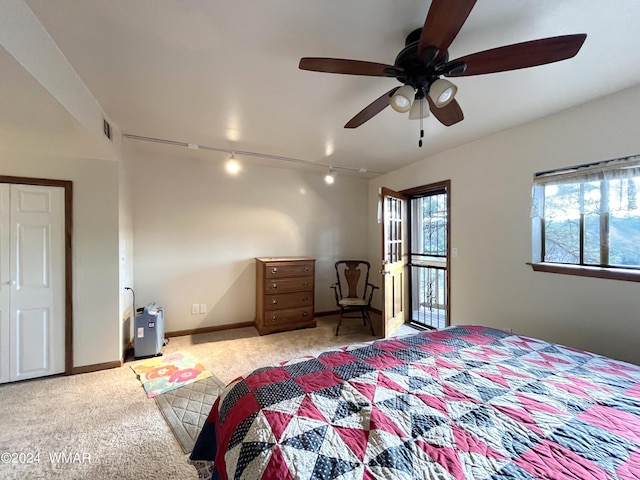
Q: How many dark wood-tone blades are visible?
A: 5